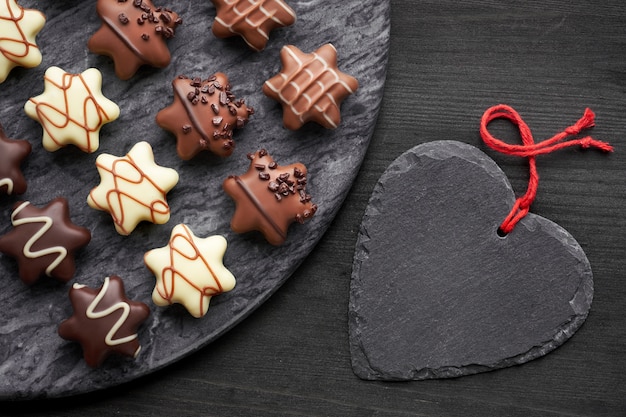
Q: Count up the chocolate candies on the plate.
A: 12